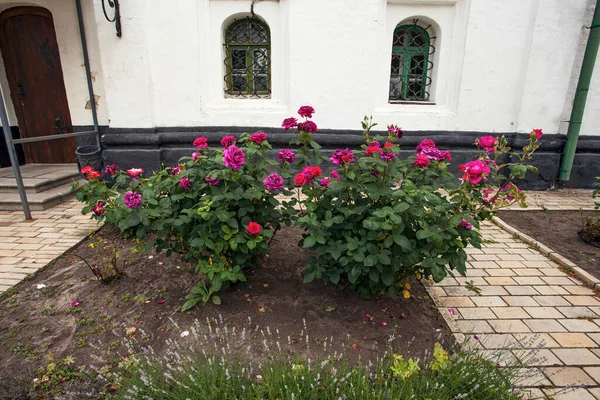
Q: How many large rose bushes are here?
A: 2